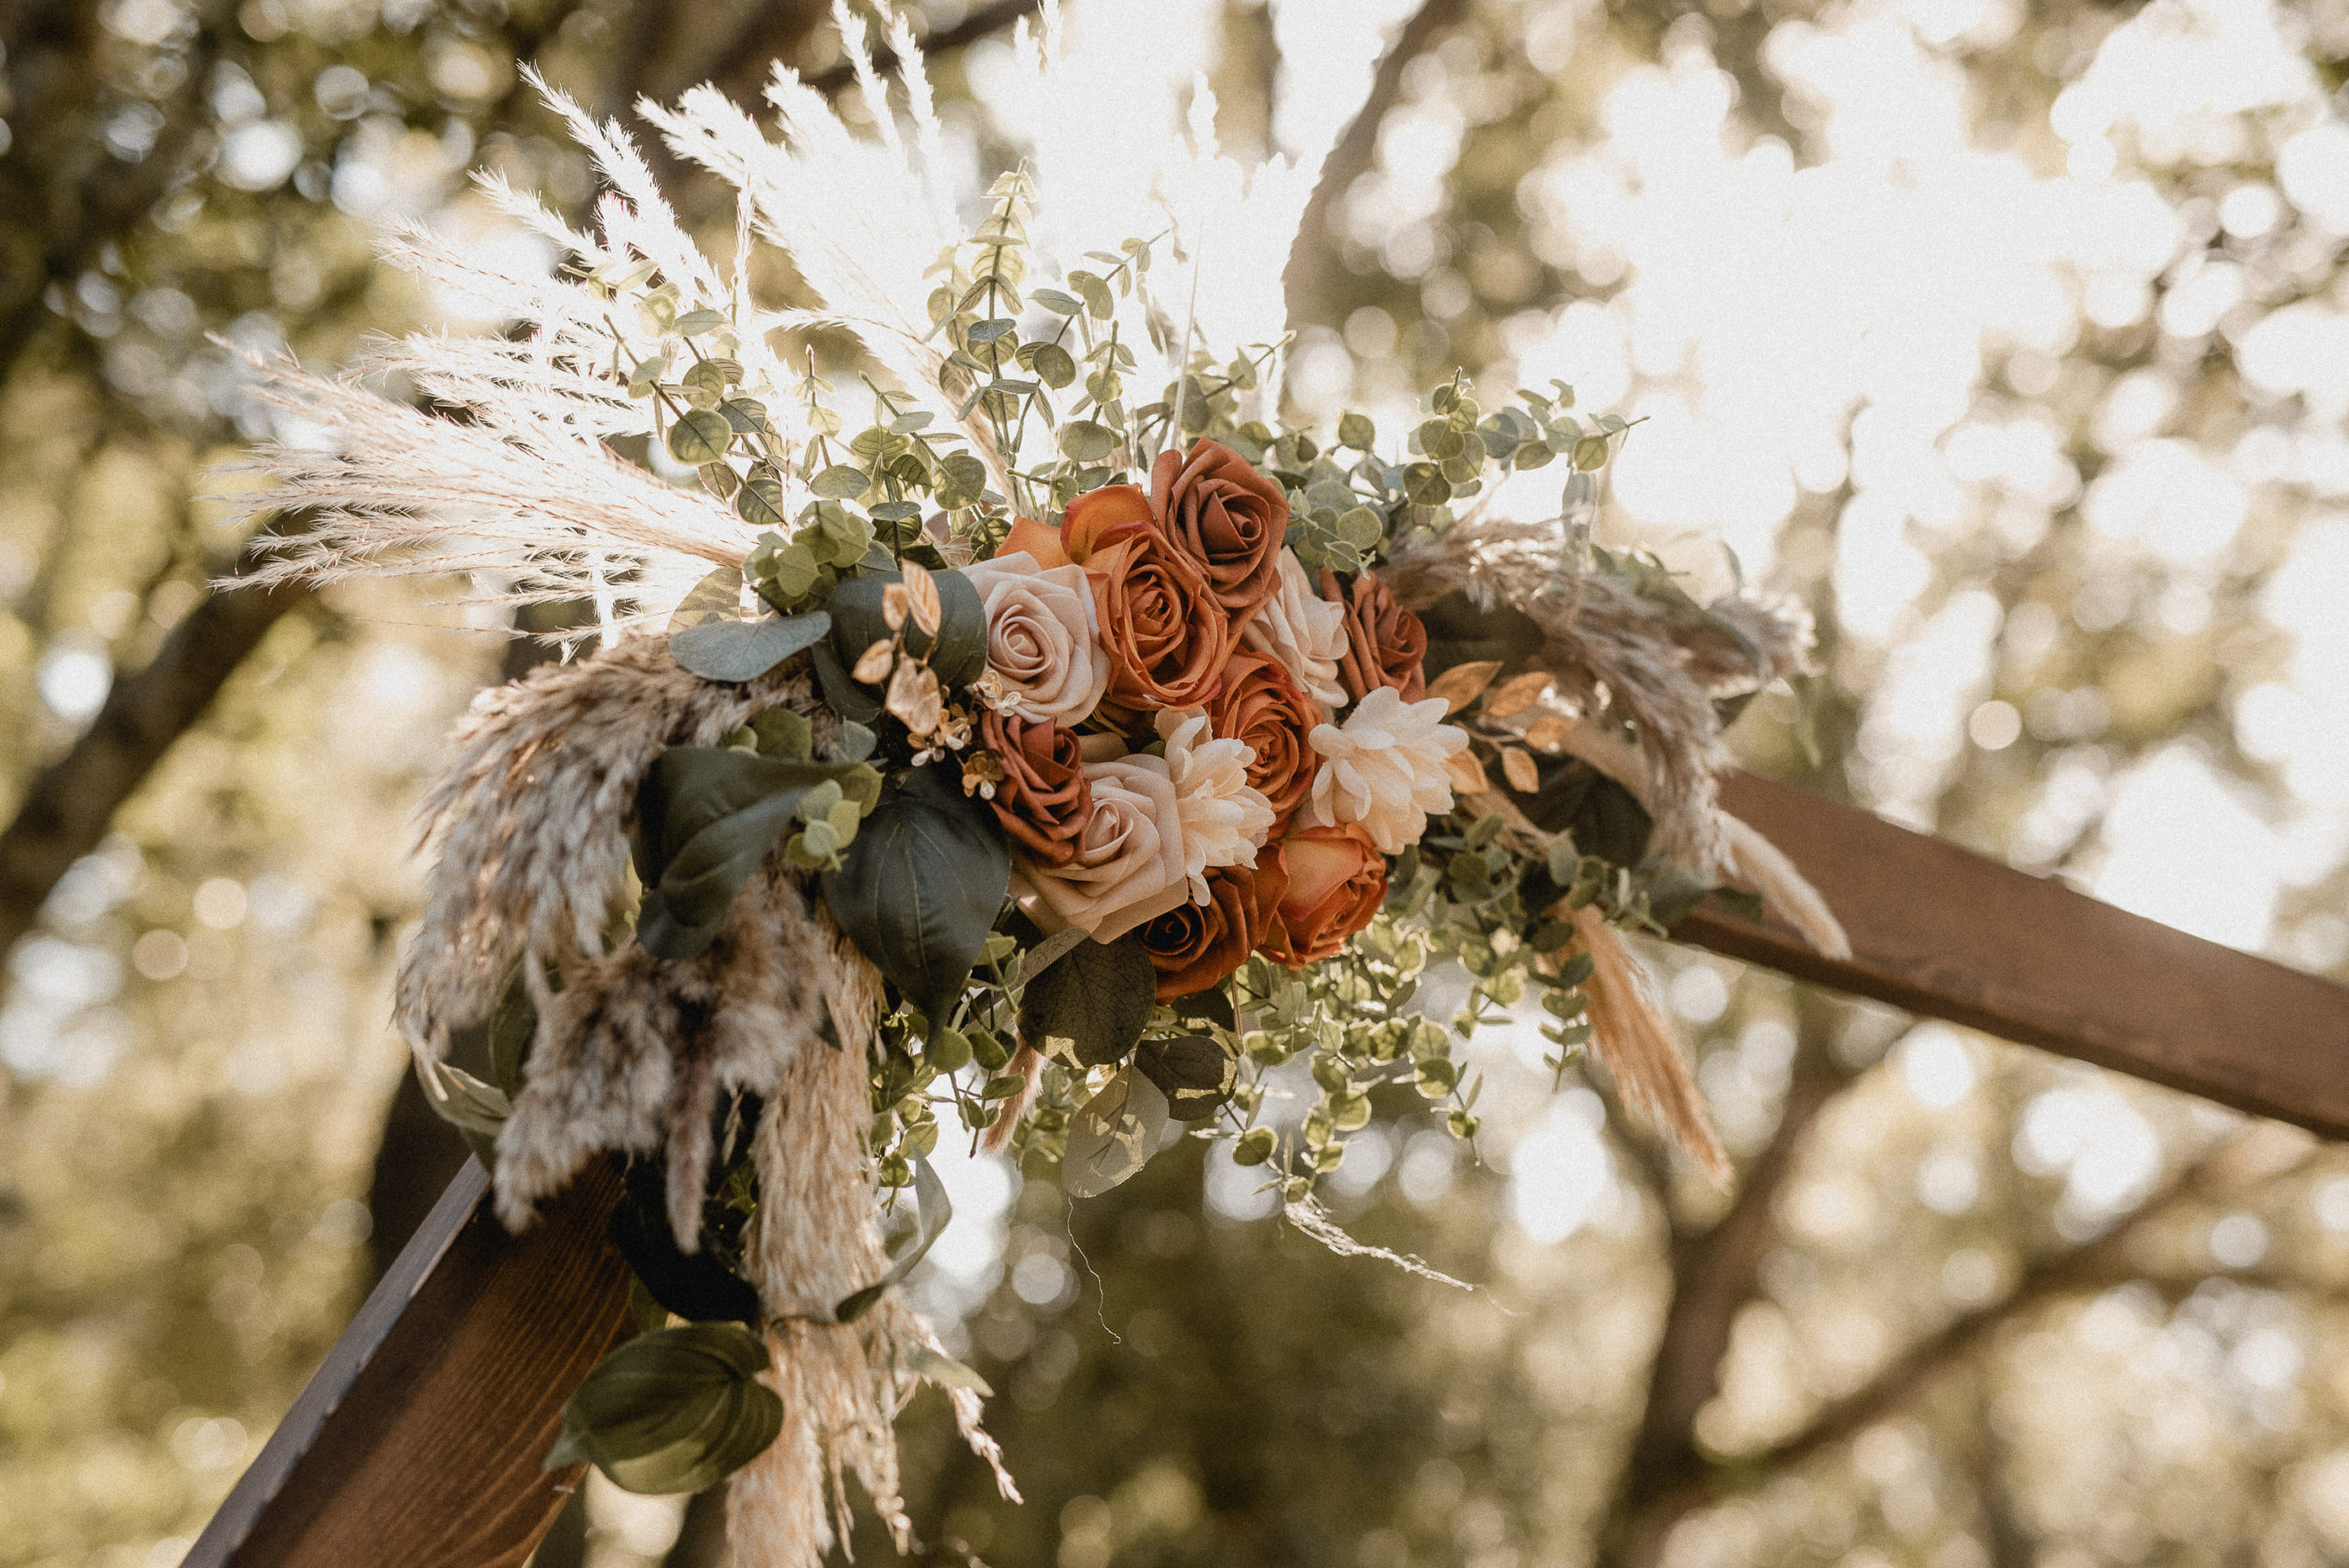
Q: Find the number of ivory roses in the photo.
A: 3